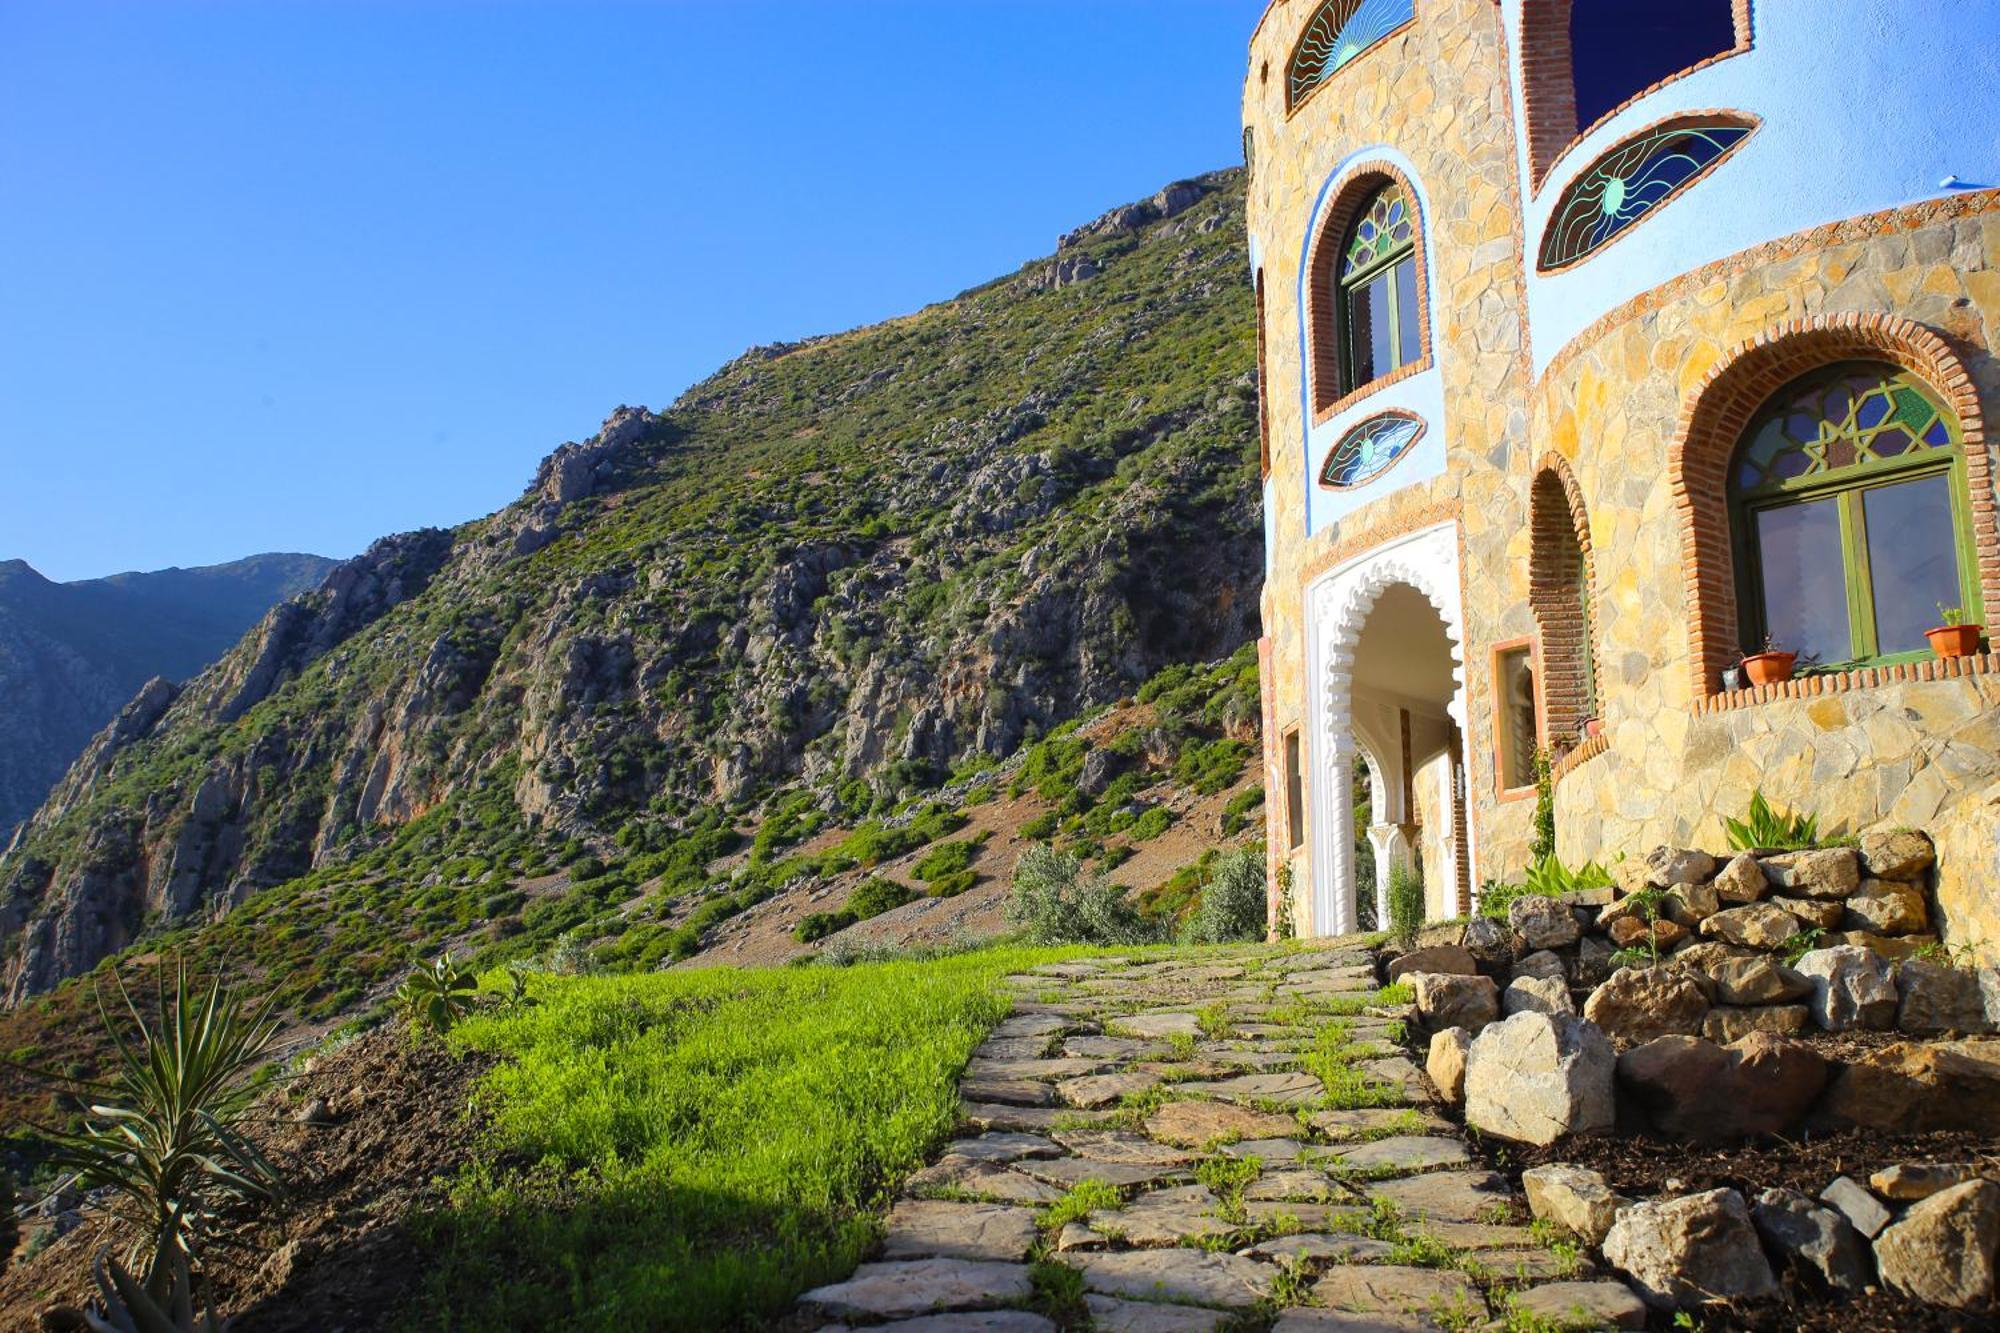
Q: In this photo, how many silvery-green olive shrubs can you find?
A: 2